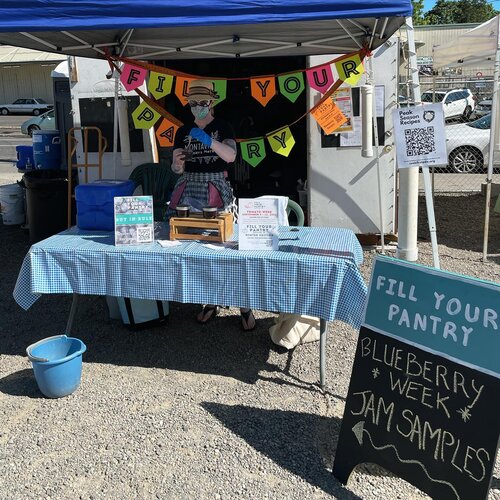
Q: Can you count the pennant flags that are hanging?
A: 12